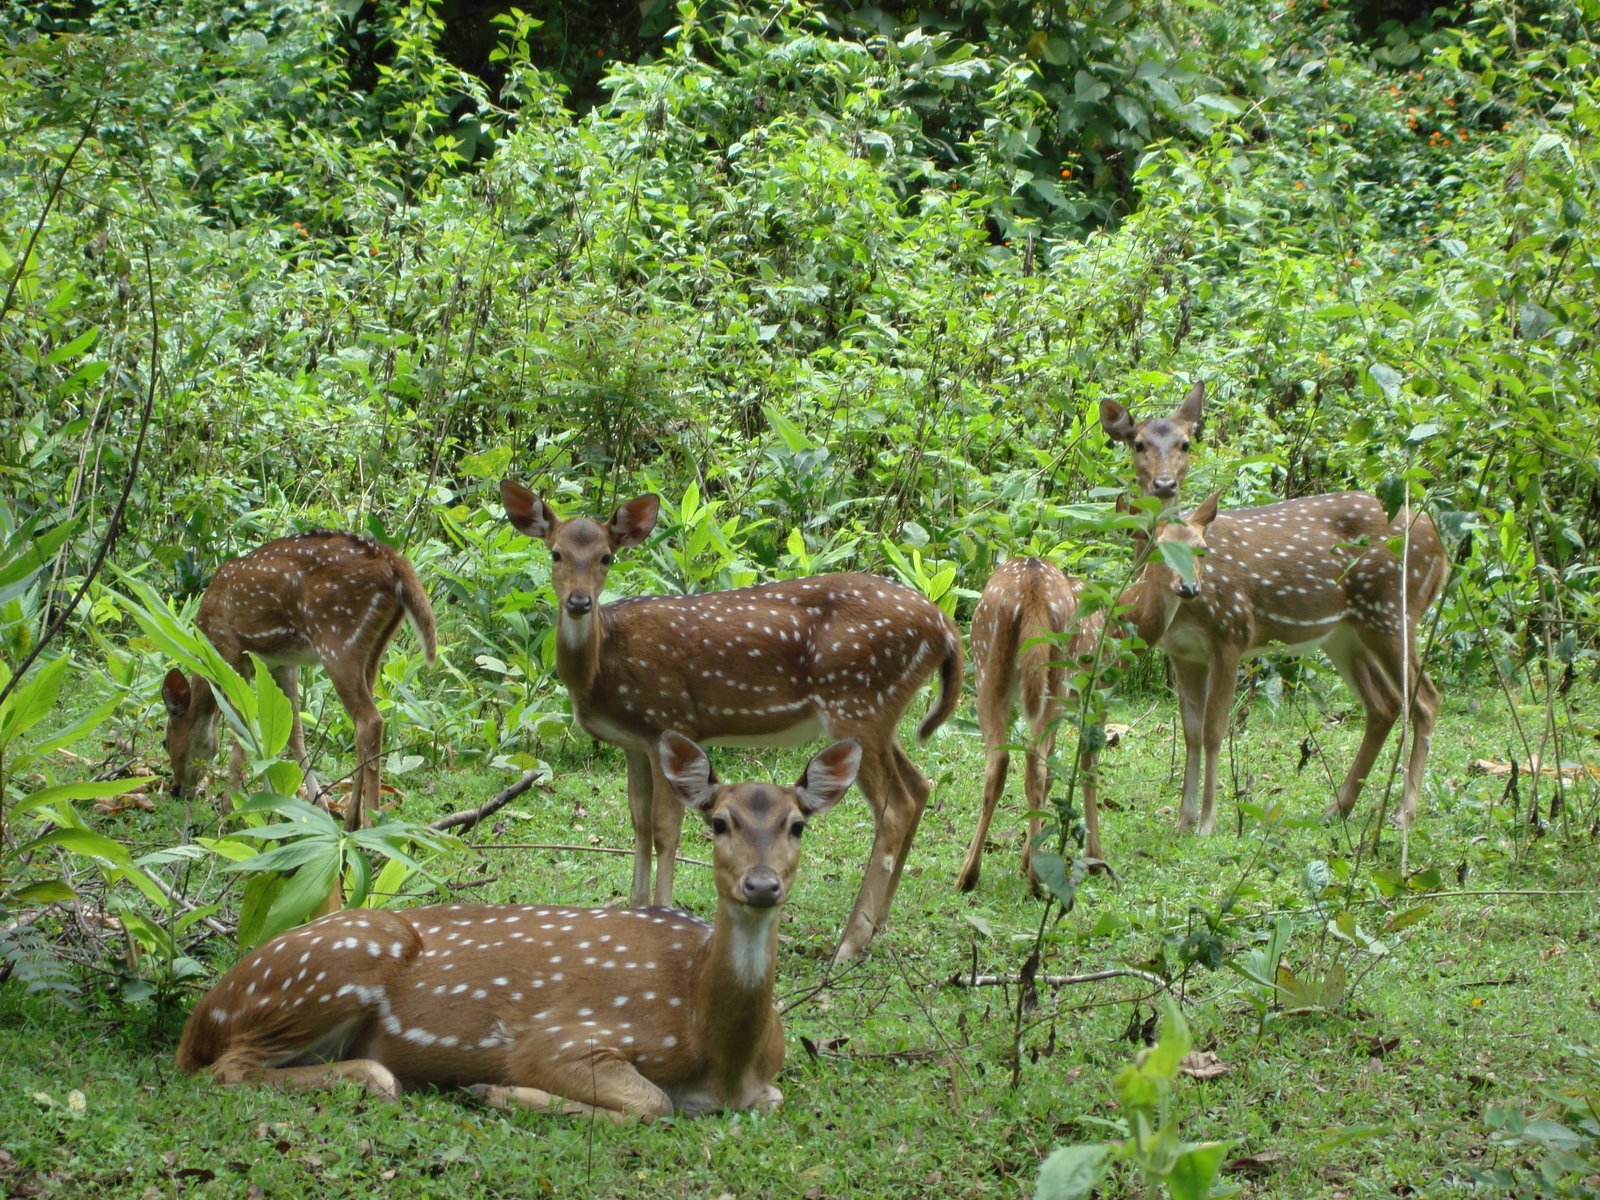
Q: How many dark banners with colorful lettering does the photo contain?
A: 0